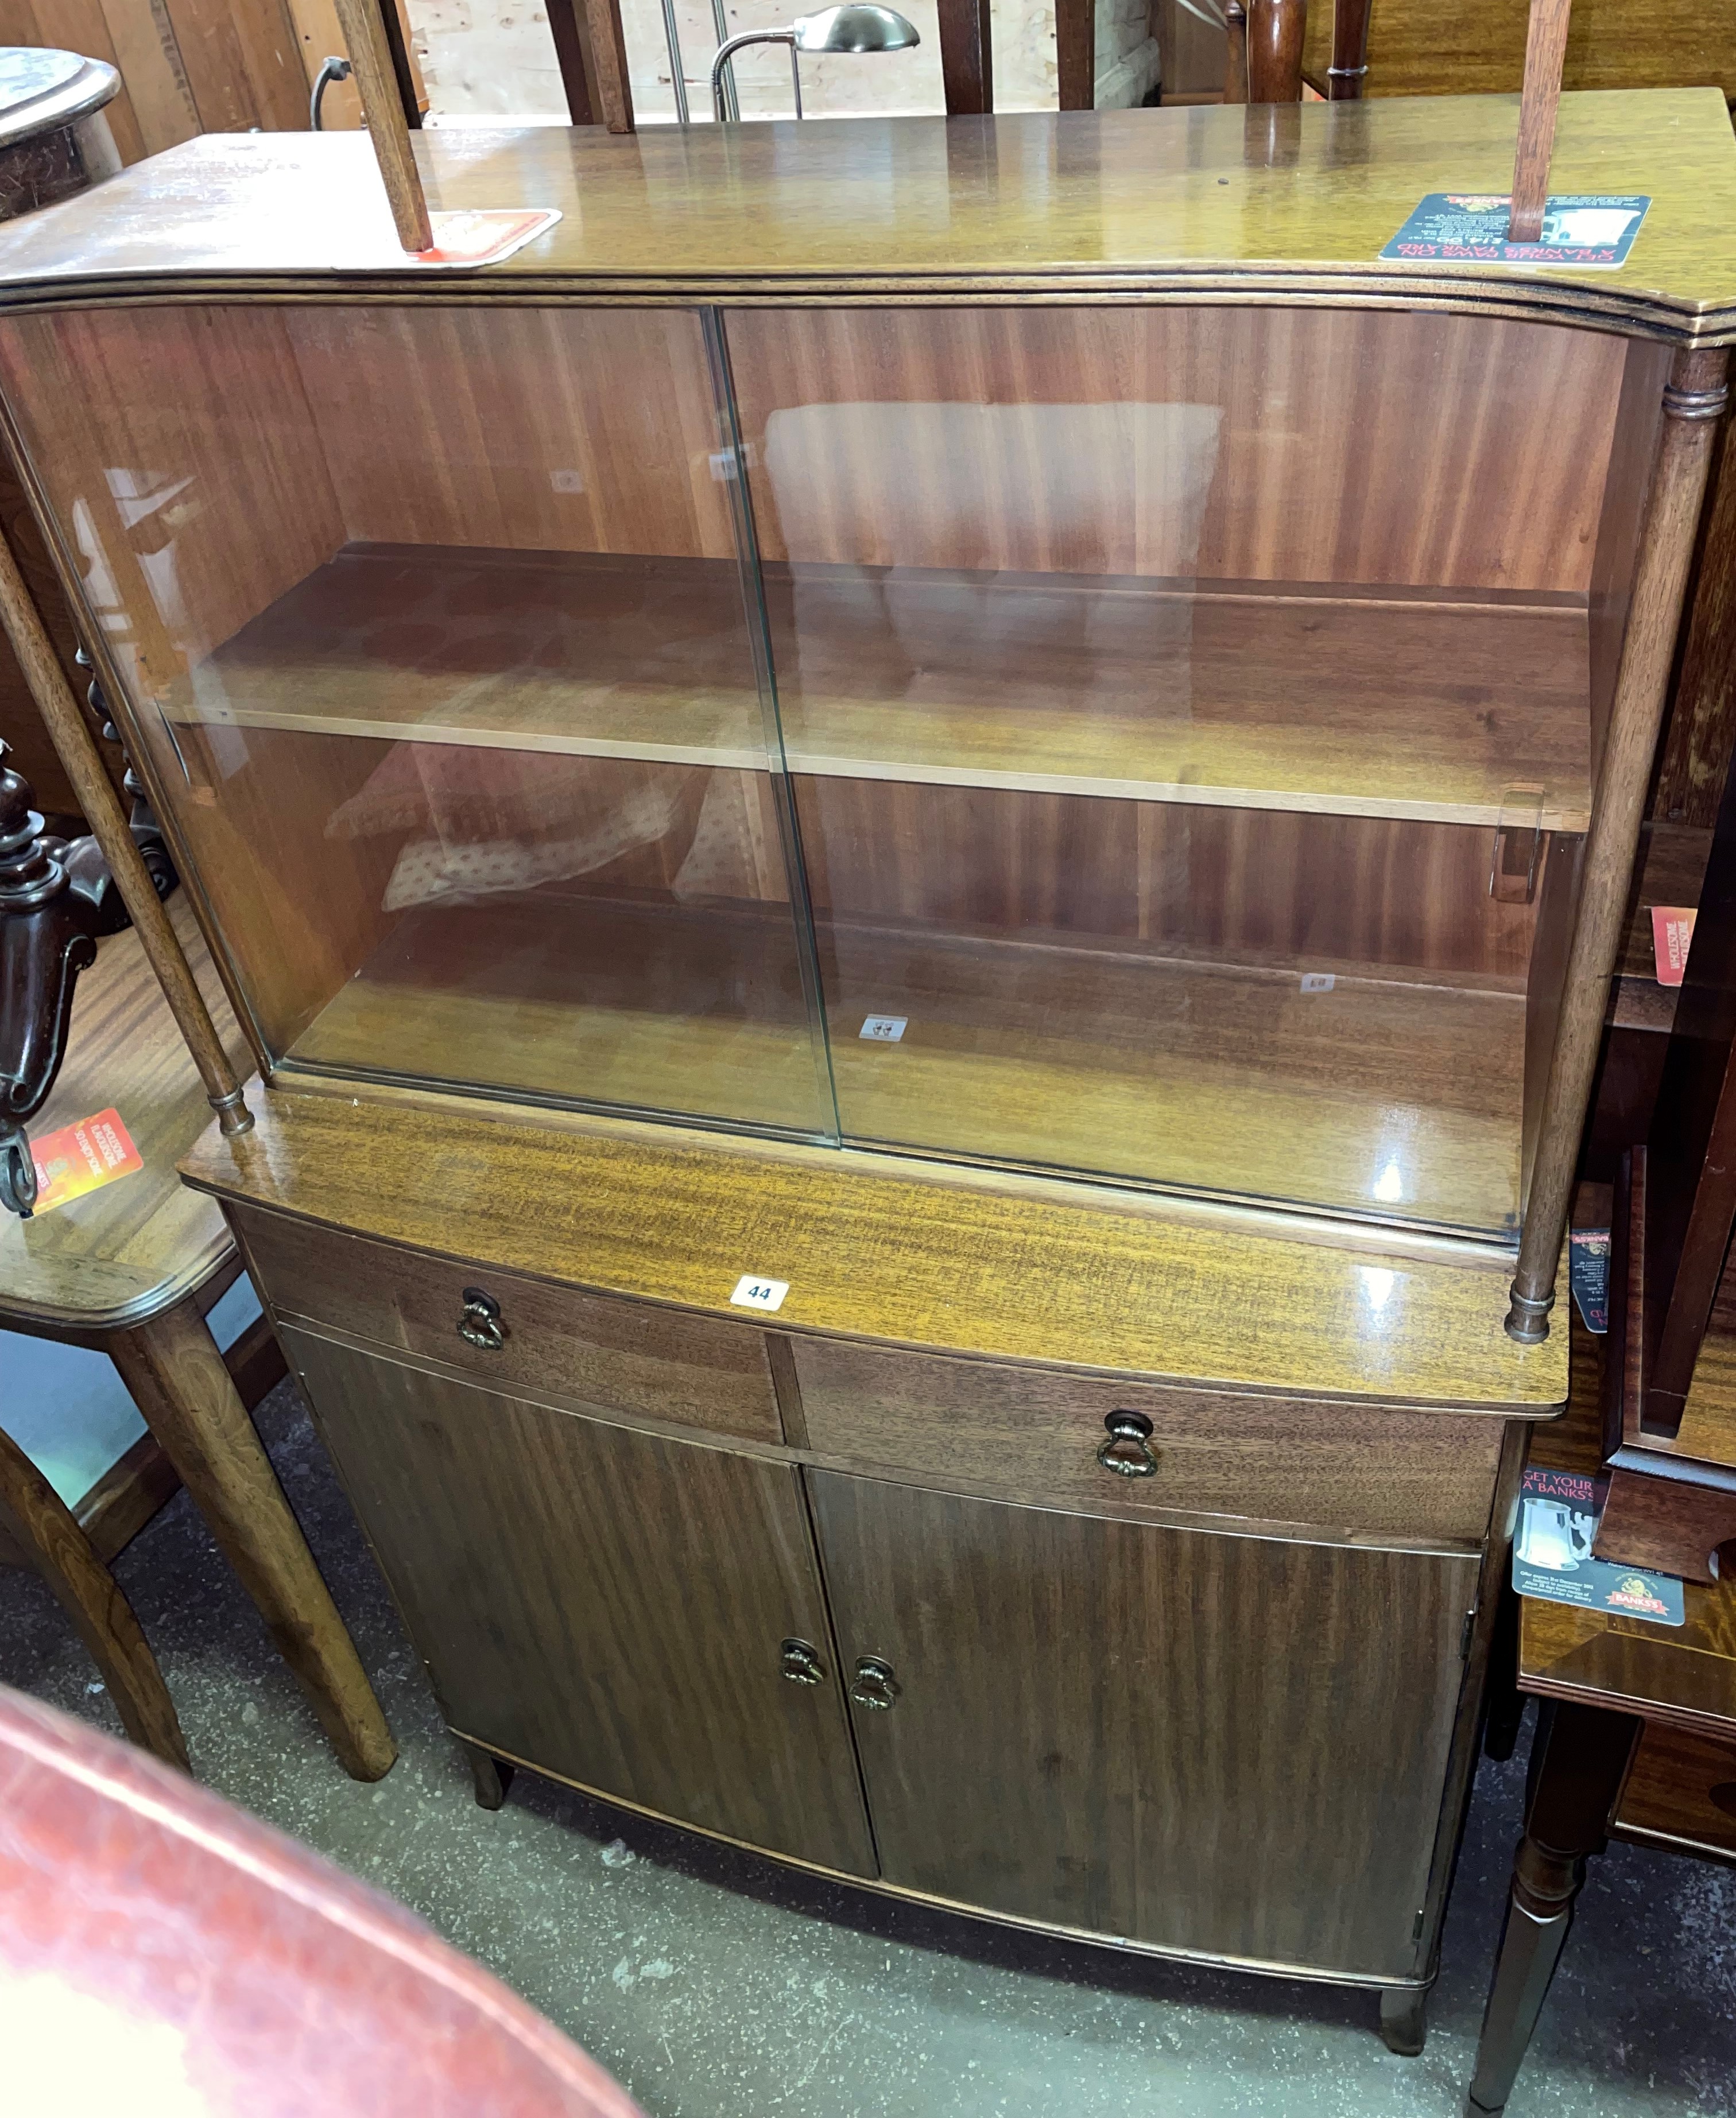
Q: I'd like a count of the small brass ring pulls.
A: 4